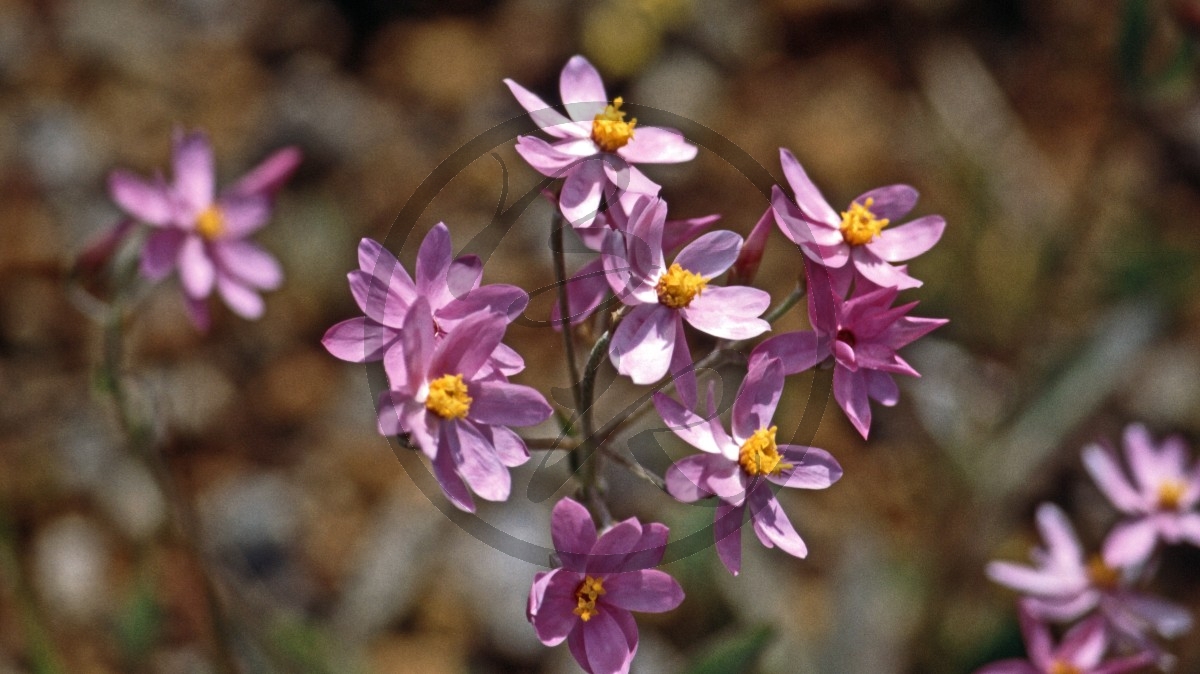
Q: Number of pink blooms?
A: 12